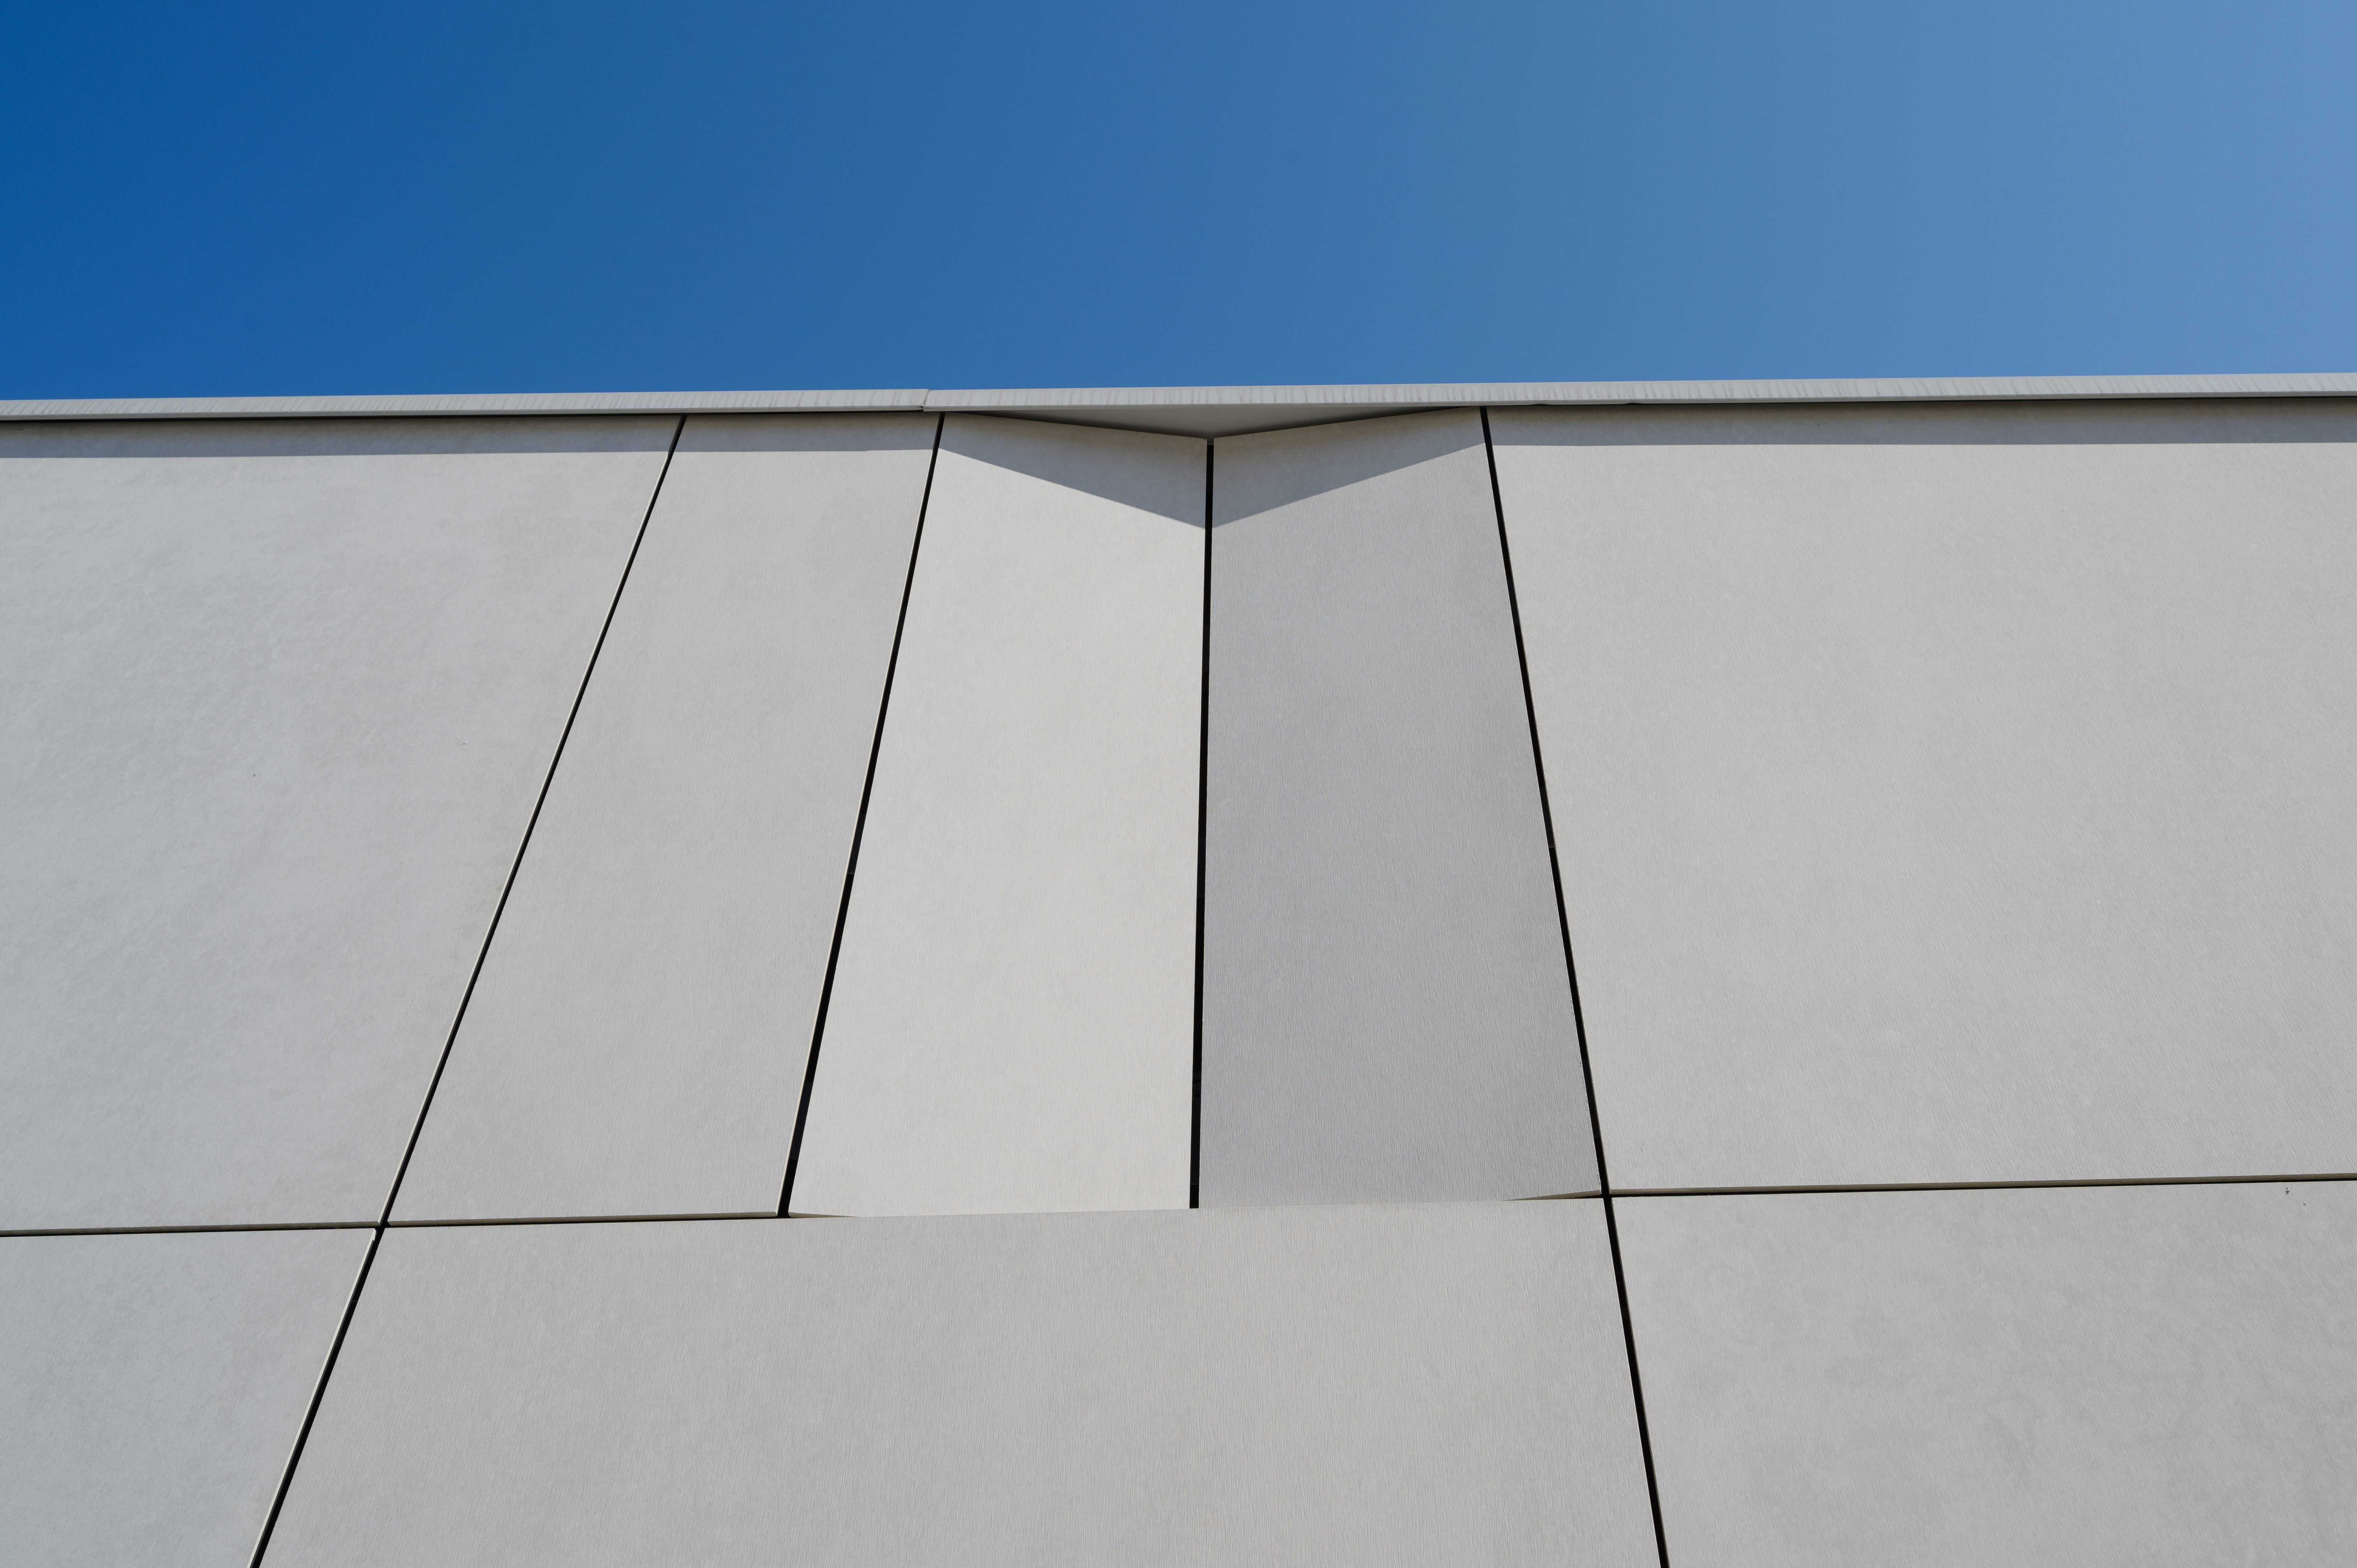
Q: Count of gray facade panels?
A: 8